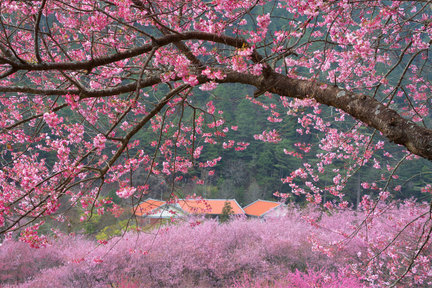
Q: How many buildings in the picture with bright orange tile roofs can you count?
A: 3